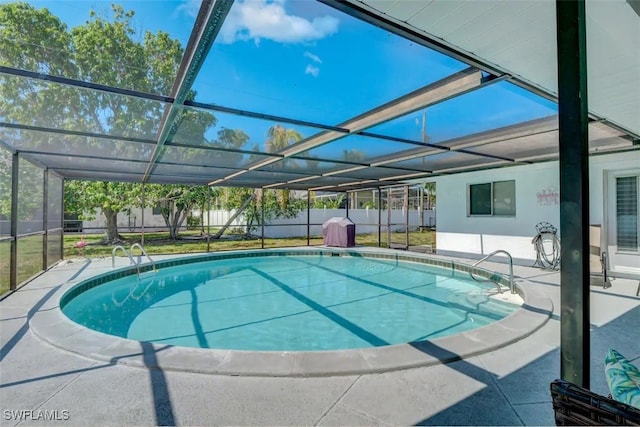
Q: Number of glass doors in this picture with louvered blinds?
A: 1